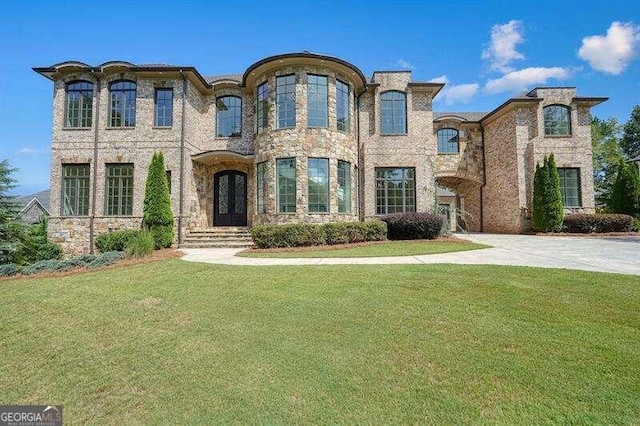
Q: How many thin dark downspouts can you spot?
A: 4